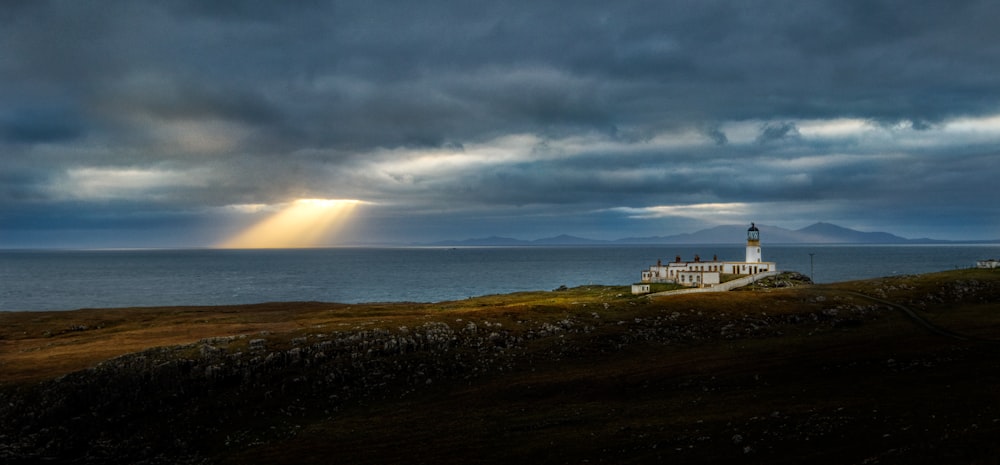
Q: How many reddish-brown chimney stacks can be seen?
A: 4